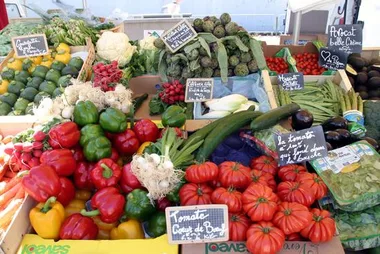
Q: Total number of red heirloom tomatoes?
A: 14